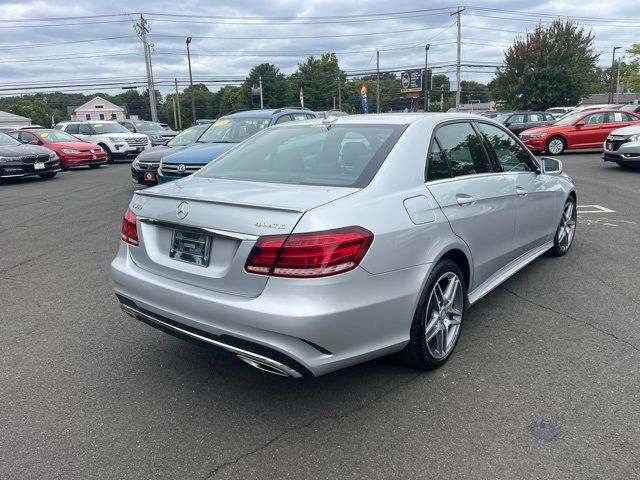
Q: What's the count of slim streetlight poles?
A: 3